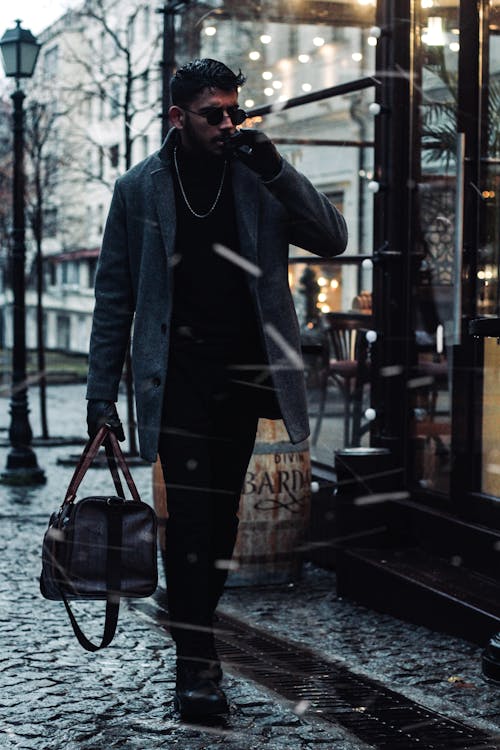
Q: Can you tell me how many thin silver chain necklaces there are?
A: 1